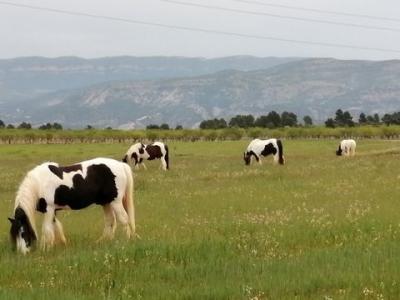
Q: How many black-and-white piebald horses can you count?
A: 4